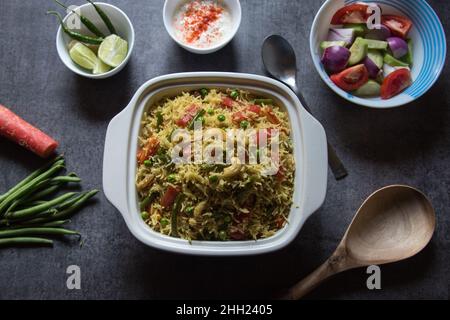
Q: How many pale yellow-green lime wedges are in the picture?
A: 3